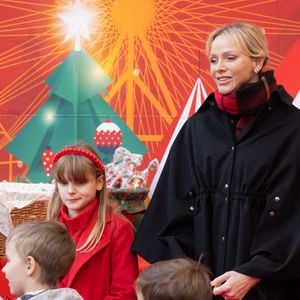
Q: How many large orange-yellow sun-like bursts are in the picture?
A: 1